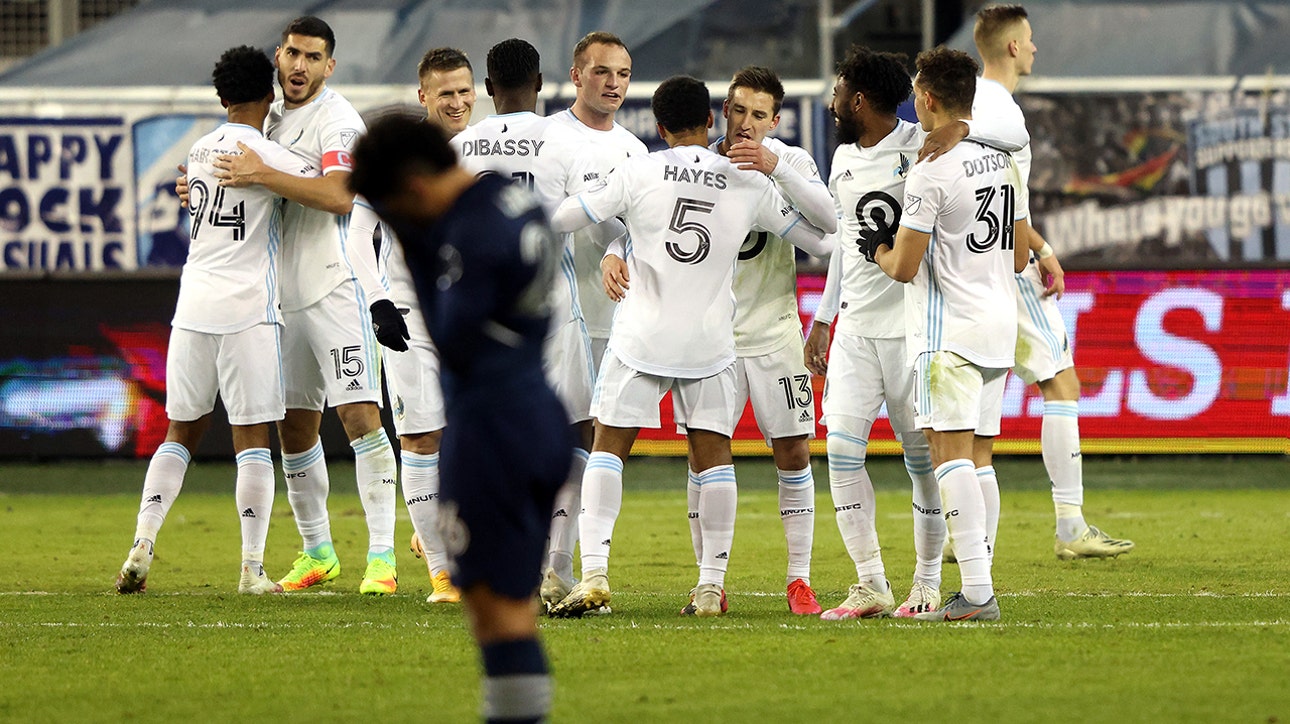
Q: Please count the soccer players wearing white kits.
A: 10